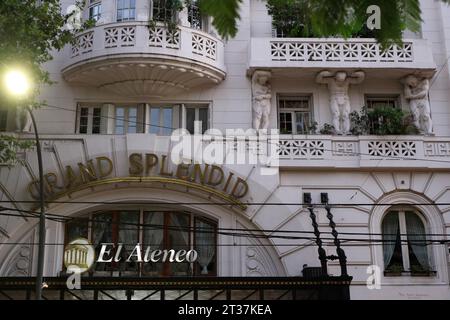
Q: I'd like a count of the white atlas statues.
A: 3